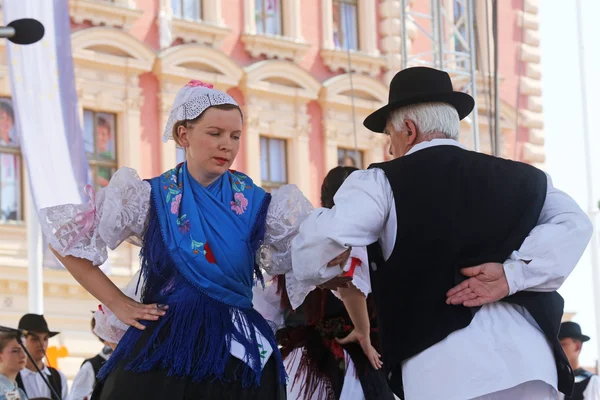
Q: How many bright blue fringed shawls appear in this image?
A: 1